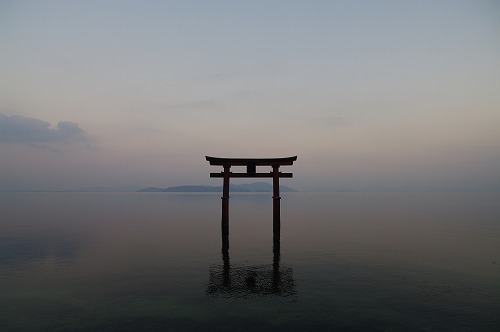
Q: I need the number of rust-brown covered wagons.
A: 0